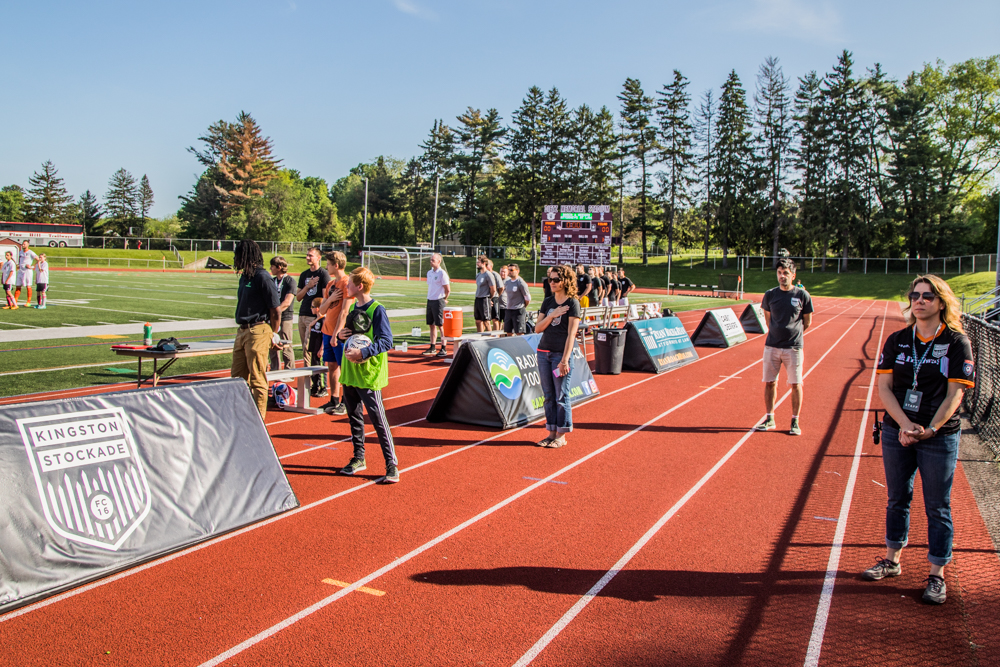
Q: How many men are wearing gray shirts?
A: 4